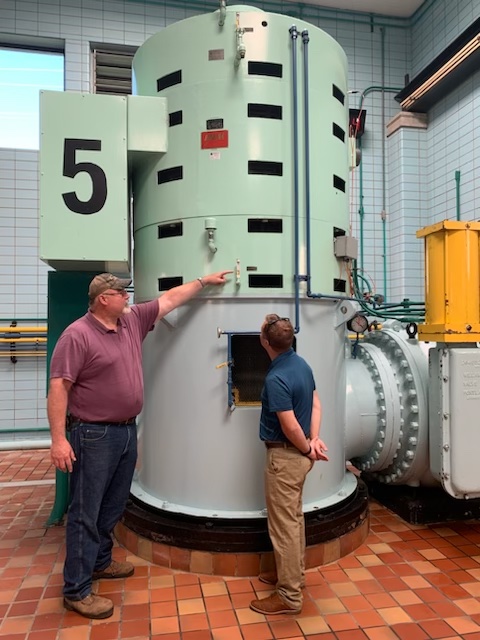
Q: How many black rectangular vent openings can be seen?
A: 15